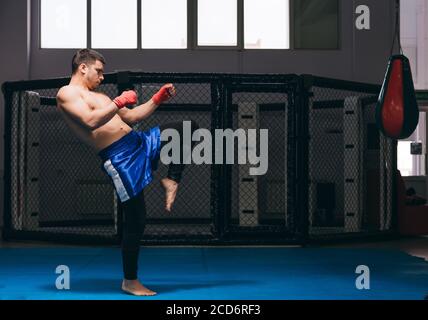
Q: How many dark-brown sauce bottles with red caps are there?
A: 0